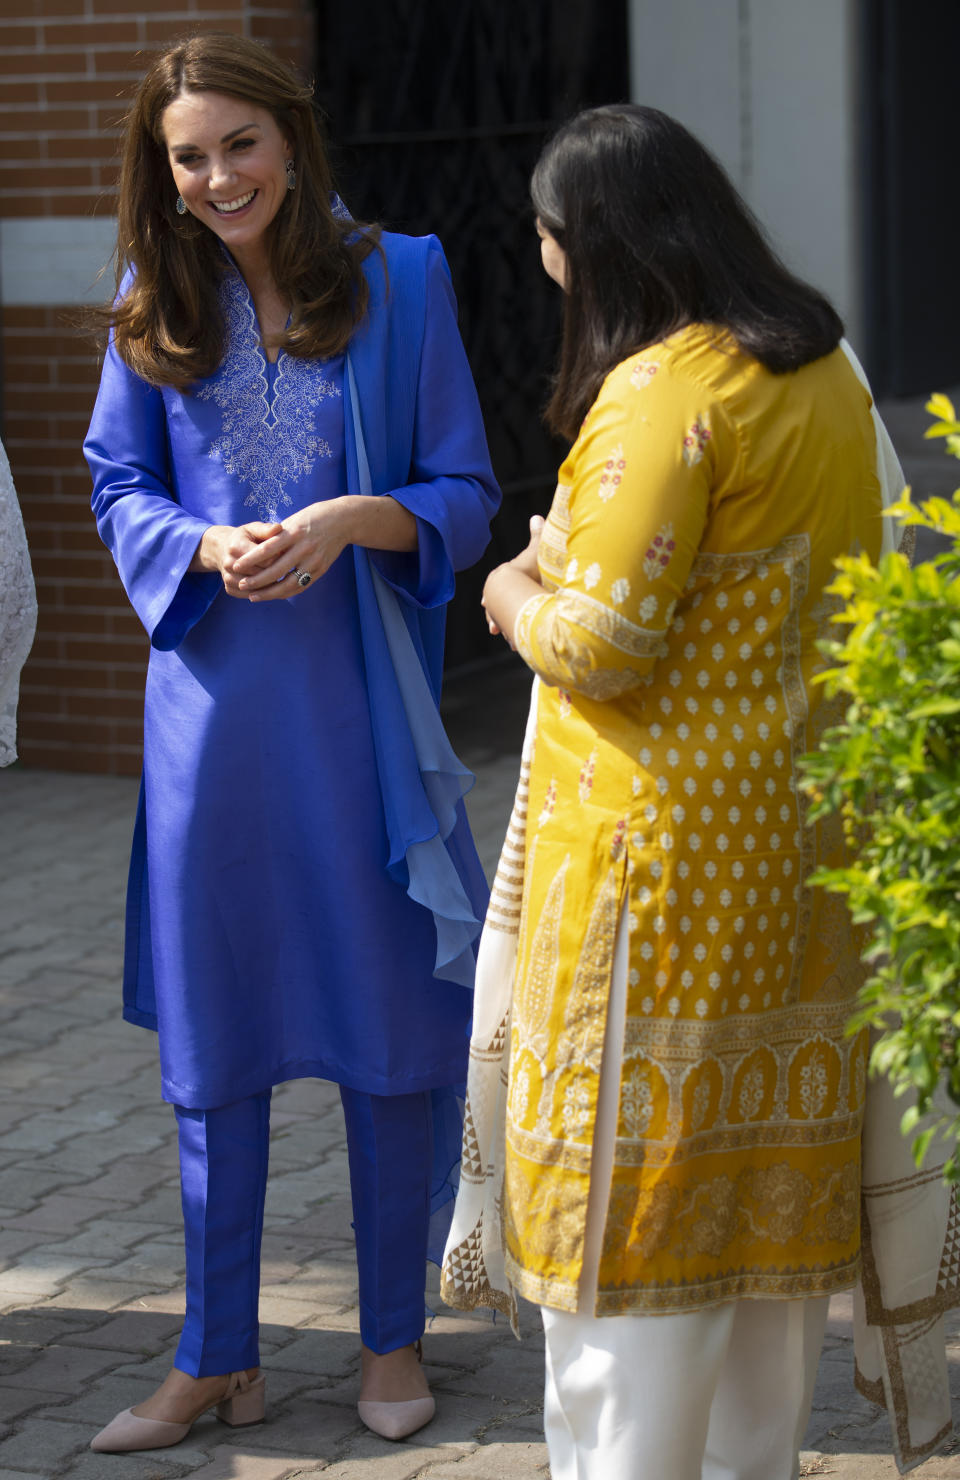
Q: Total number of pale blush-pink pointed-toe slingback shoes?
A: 2